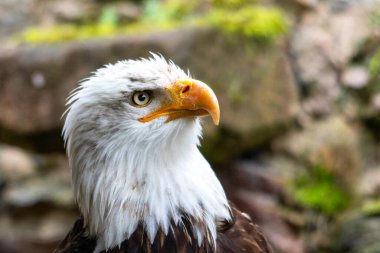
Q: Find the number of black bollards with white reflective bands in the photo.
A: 0